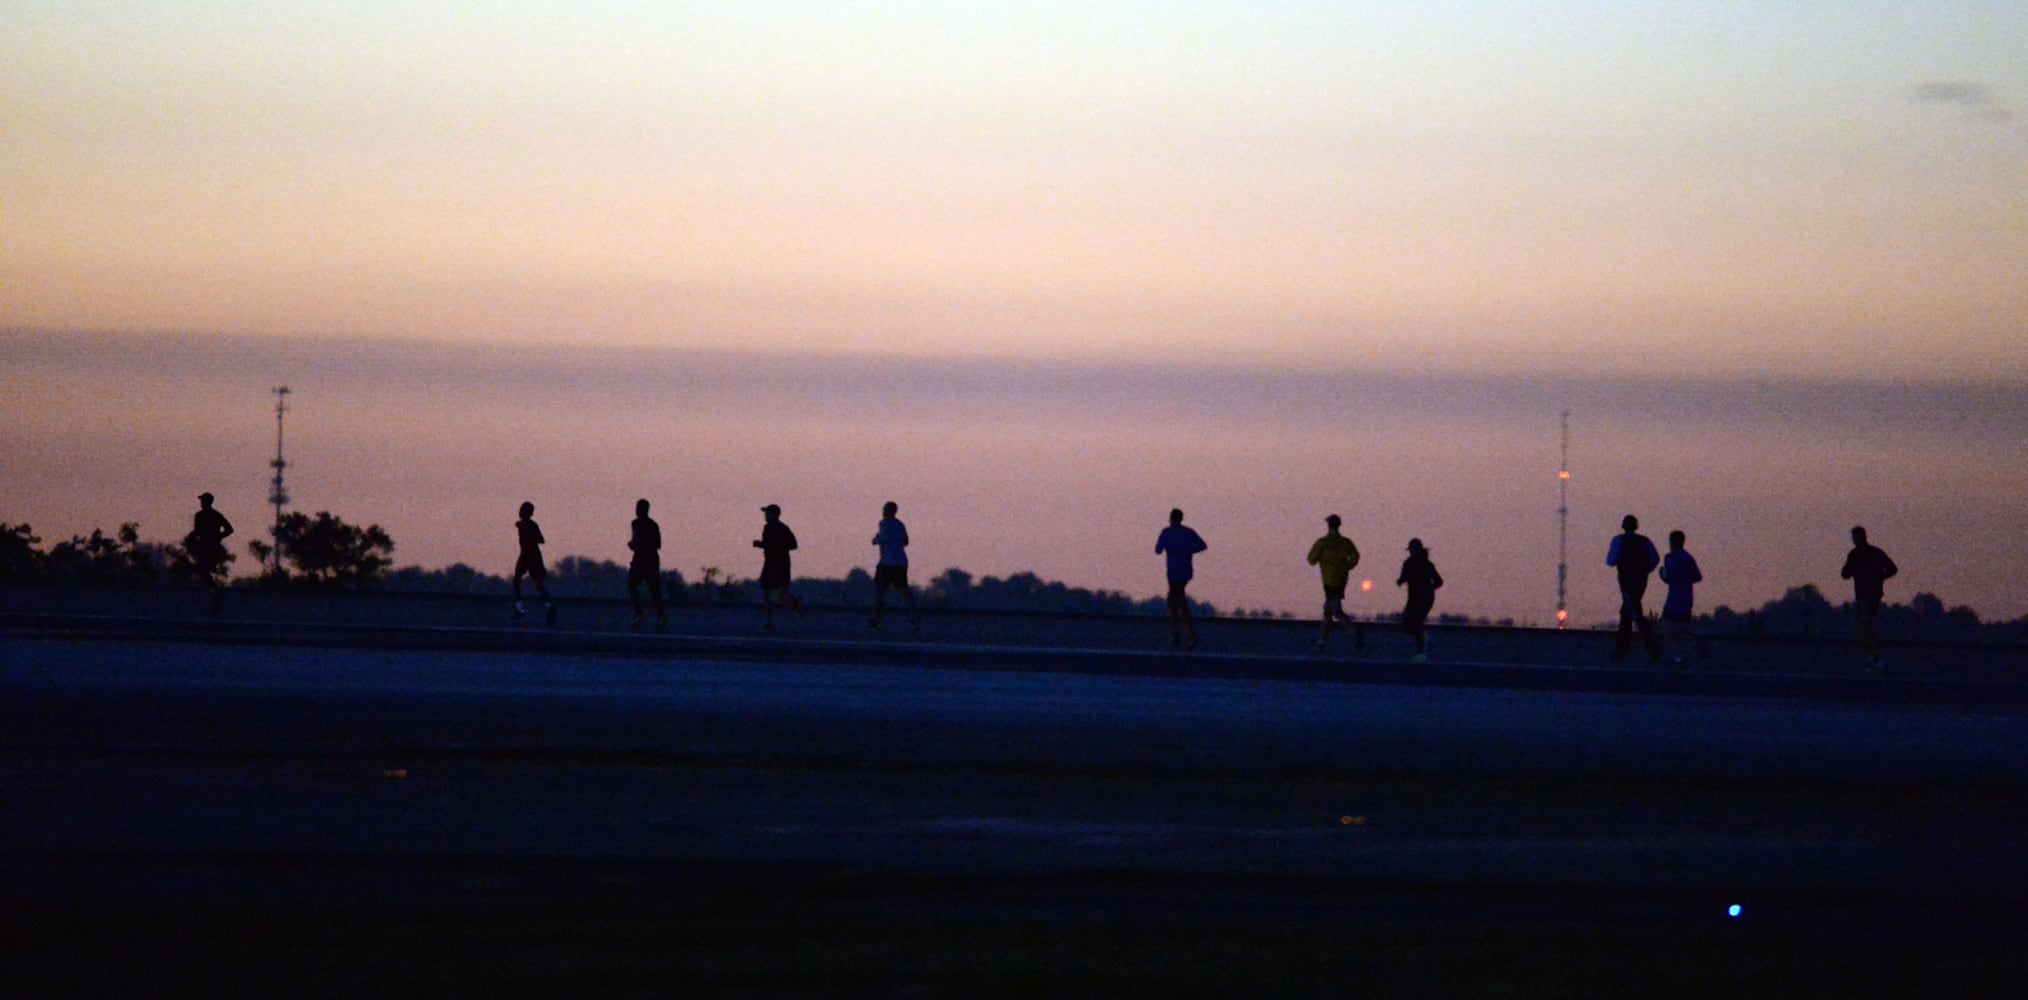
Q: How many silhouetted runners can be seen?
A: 11